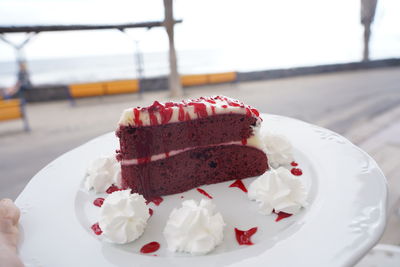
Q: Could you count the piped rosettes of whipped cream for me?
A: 5